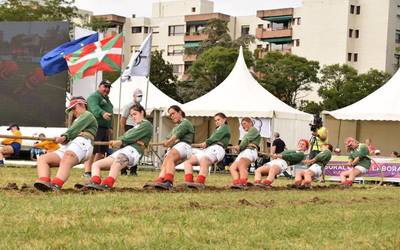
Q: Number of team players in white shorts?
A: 8